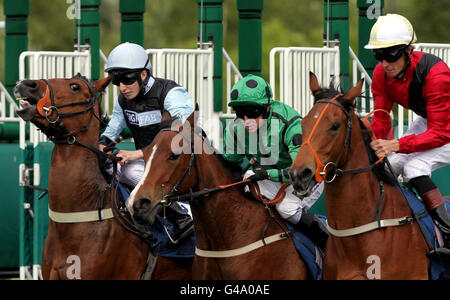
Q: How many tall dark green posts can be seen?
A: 7